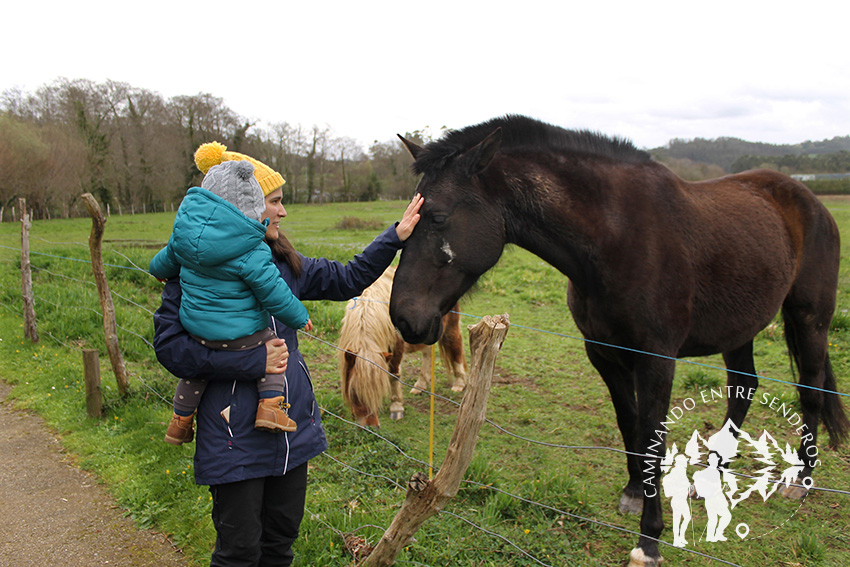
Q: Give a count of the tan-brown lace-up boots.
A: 2